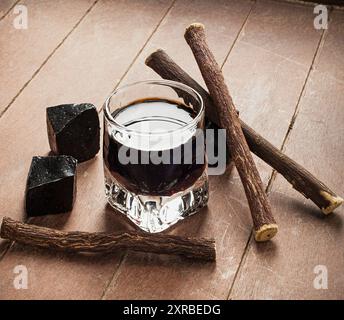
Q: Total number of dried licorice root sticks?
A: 3